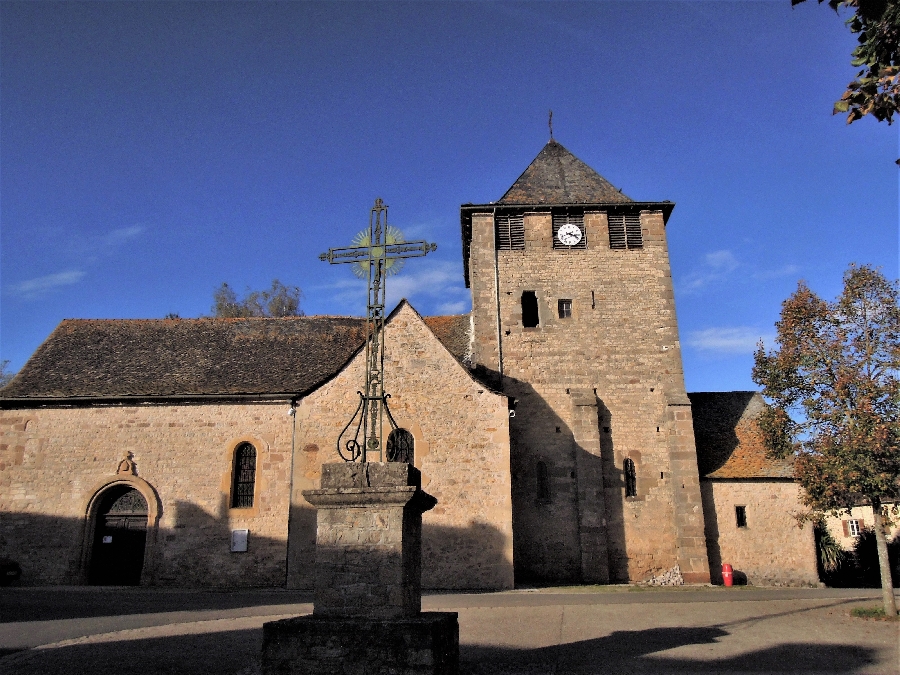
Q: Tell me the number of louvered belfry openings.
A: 3